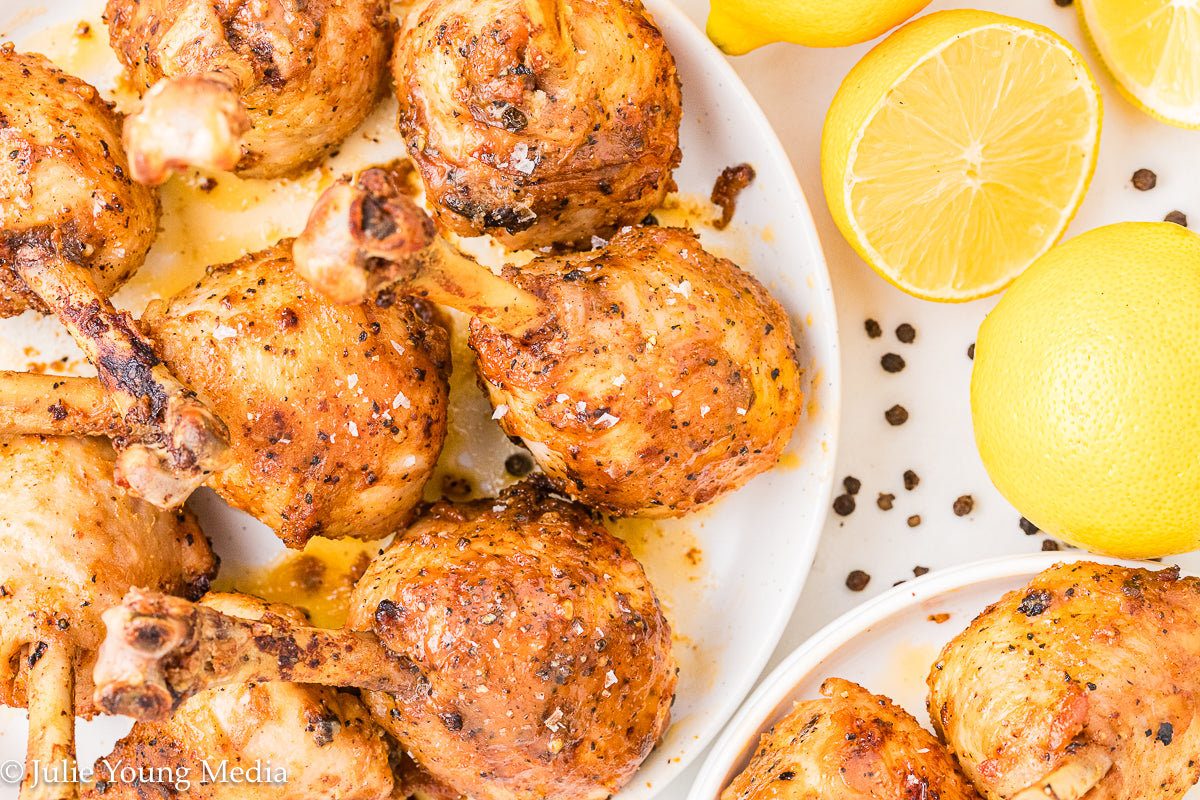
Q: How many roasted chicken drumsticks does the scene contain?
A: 10